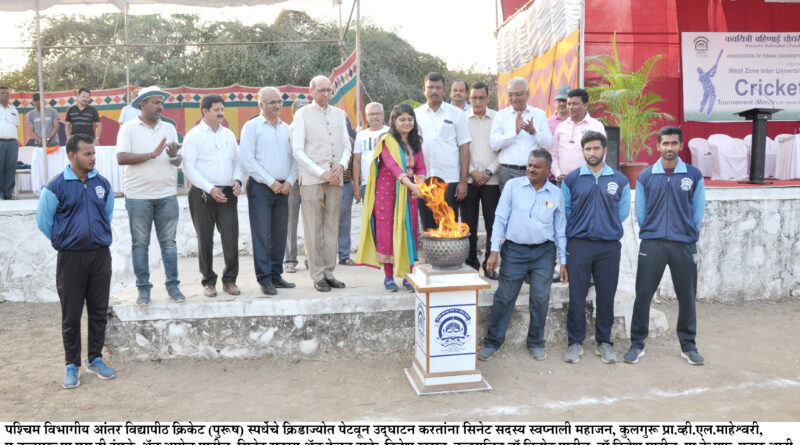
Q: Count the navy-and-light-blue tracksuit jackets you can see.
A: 3